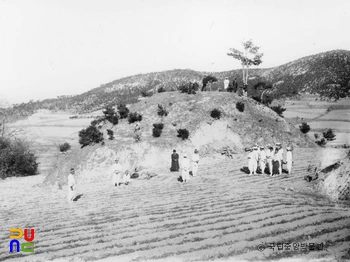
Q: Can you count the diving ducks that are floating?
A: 0